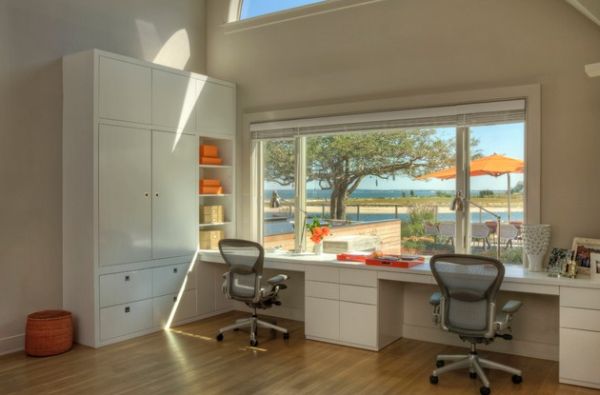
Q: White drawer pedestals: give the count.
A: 2